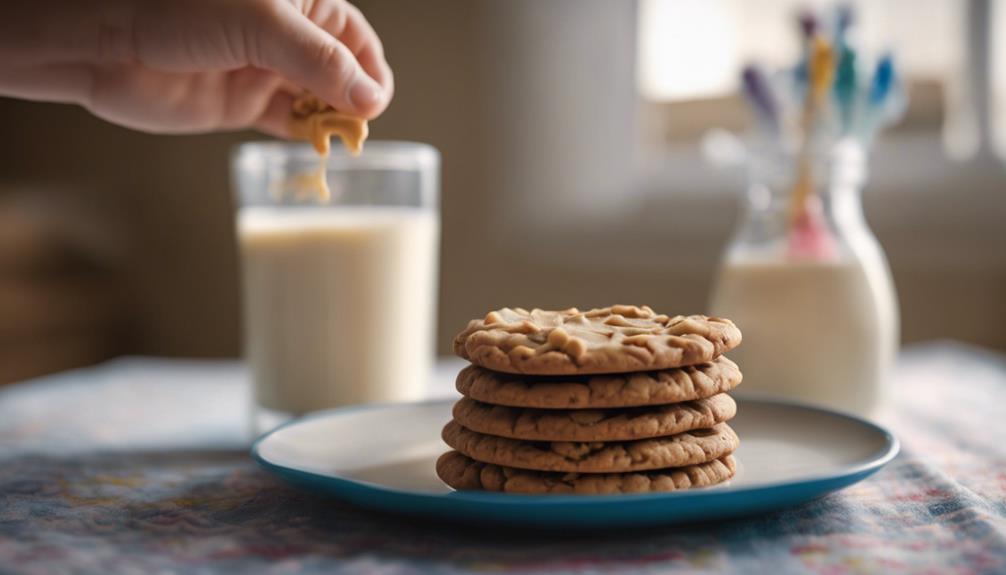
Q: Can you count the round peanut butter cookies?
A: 5